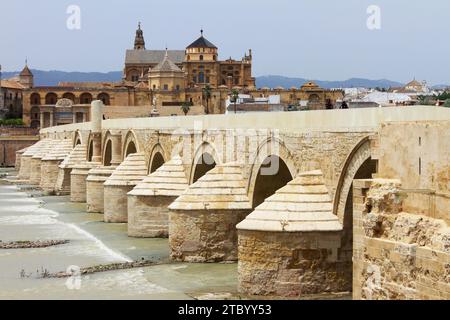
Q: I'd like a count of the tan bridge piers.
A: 11